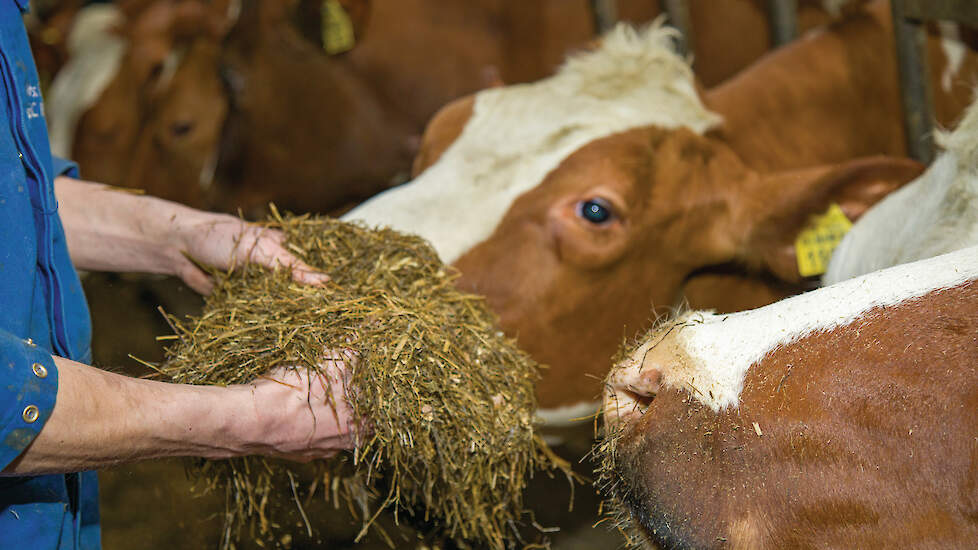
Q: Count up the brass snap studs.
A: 2